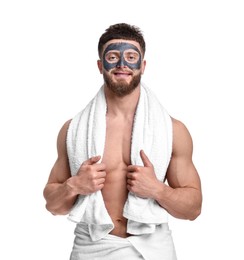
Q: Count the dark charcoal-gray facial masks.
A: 1